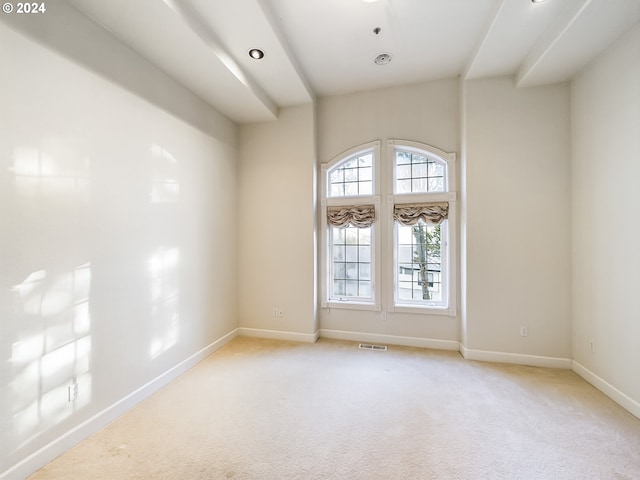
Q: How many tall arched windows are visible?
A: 2